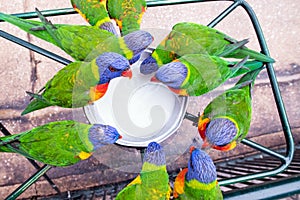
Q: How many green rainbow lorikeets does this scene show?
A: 10